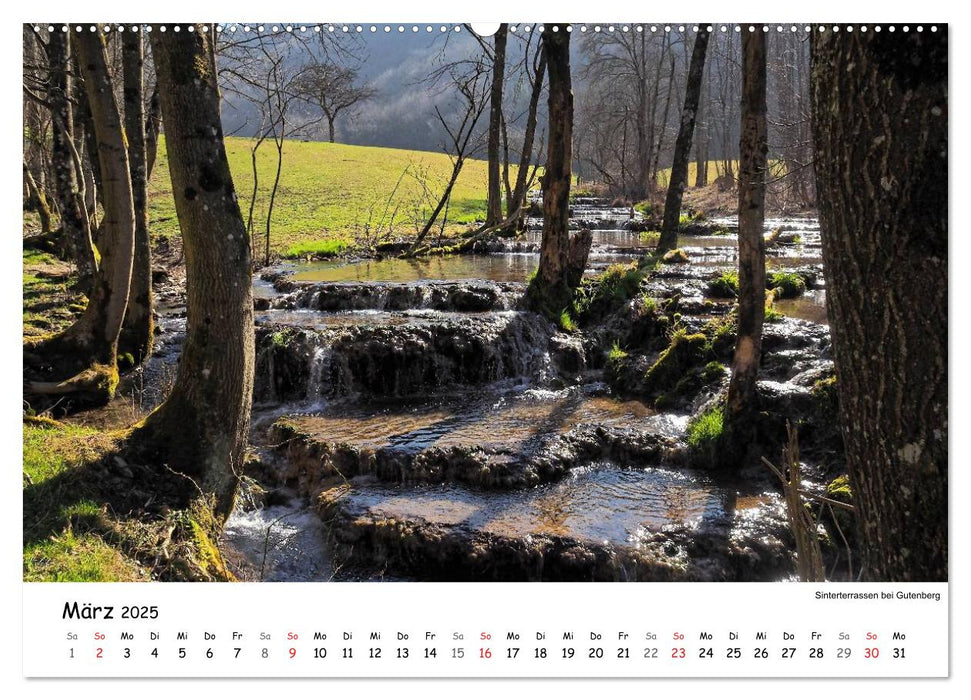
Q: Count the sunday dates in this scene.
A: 5